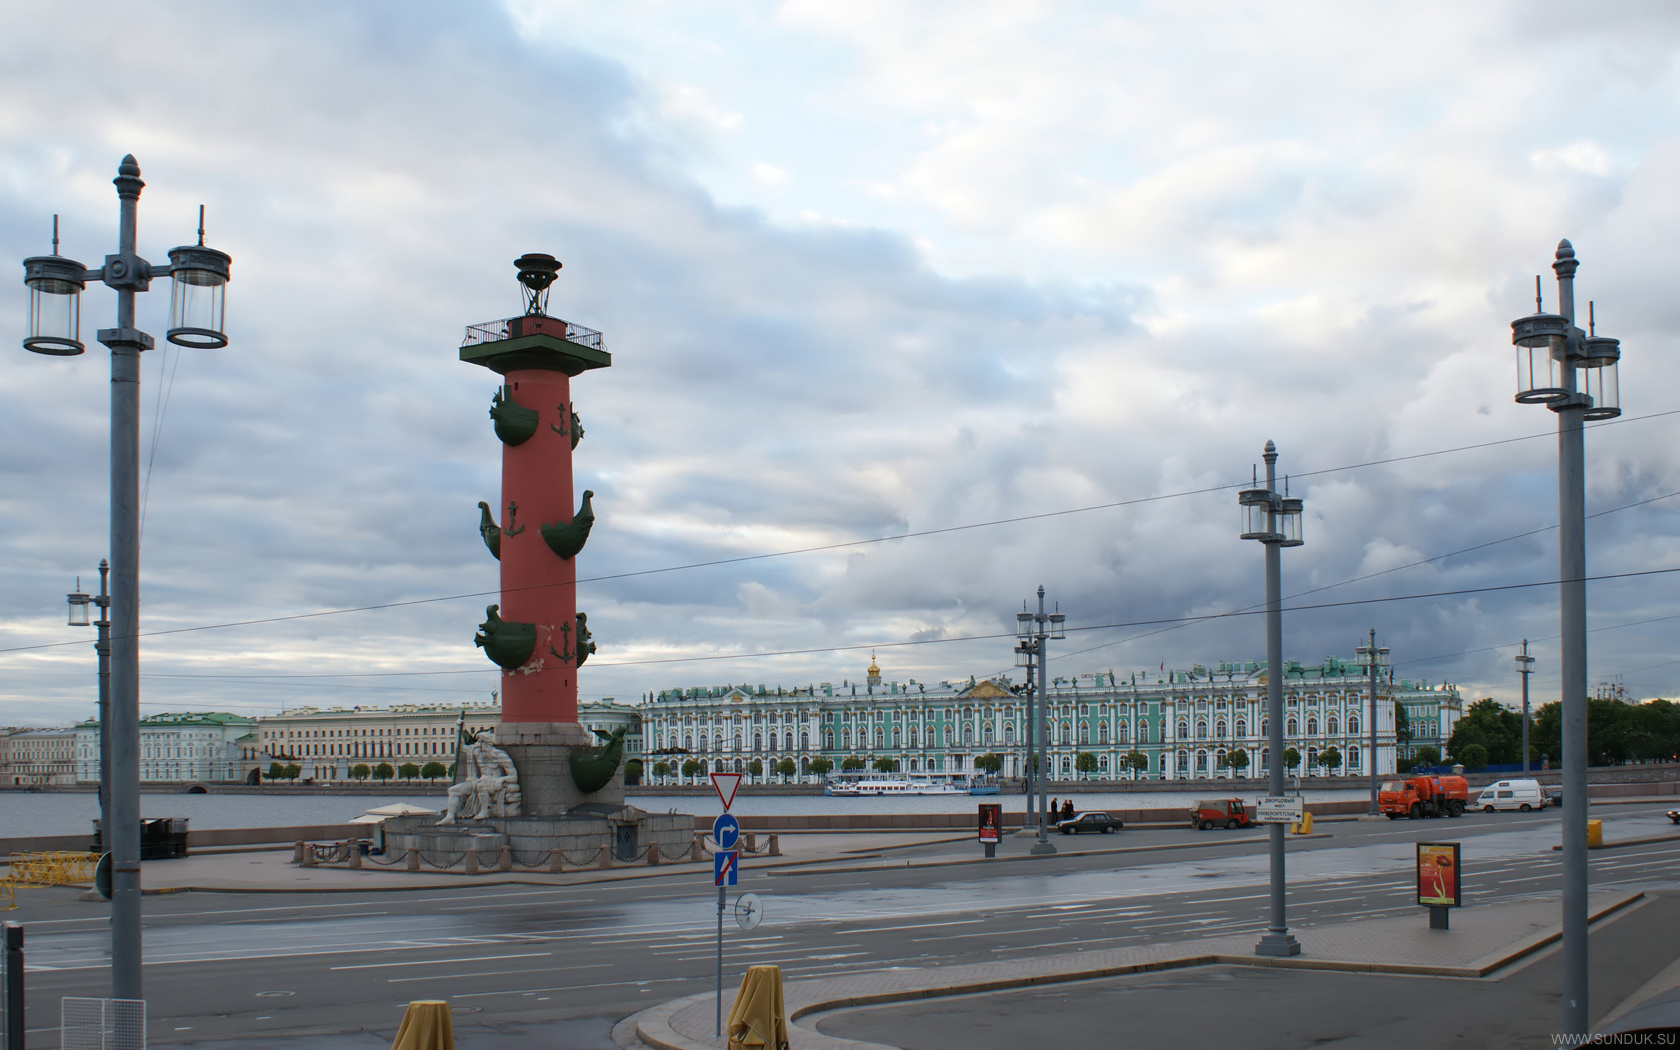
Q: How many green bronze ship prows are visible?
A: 7